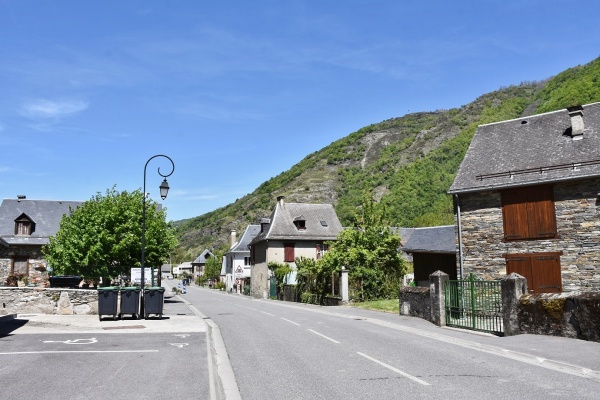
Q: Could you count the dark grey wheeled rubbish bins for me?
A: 3